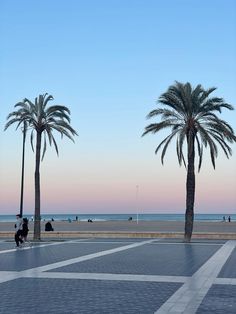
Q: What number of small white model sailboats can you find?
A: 0